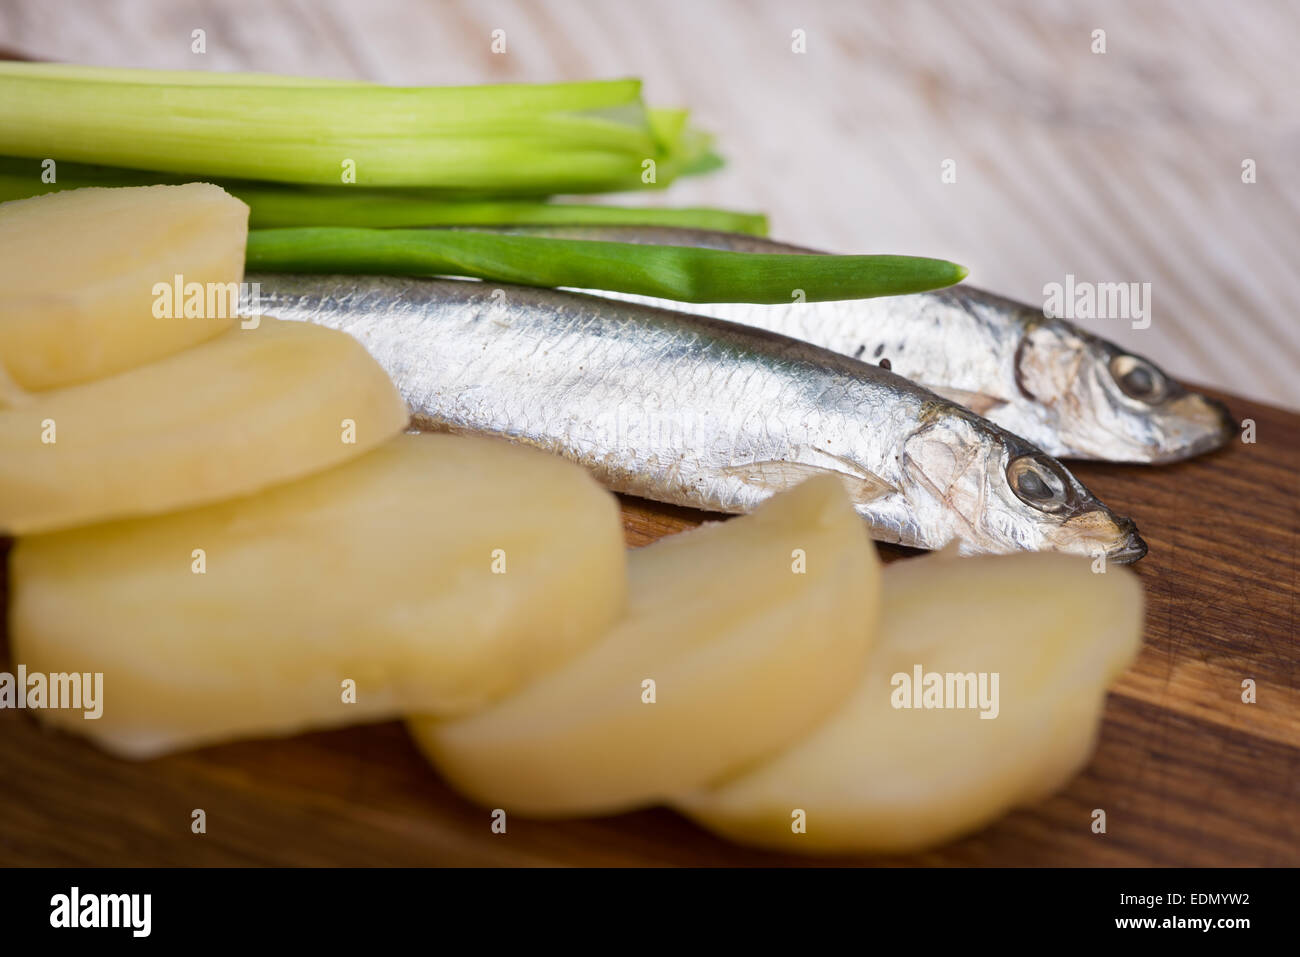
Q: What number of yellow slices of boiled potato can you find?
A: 5